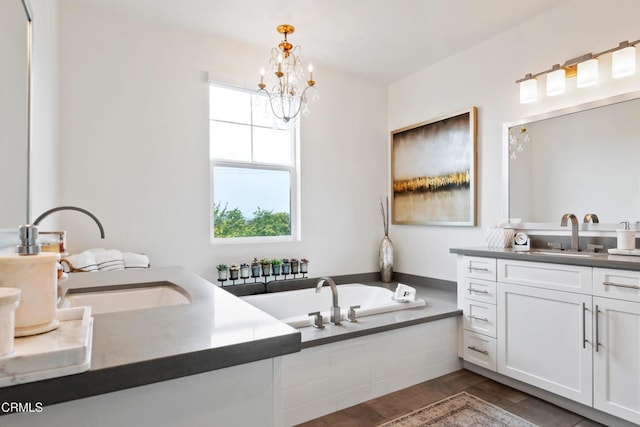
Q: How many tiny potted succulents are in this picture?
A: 9